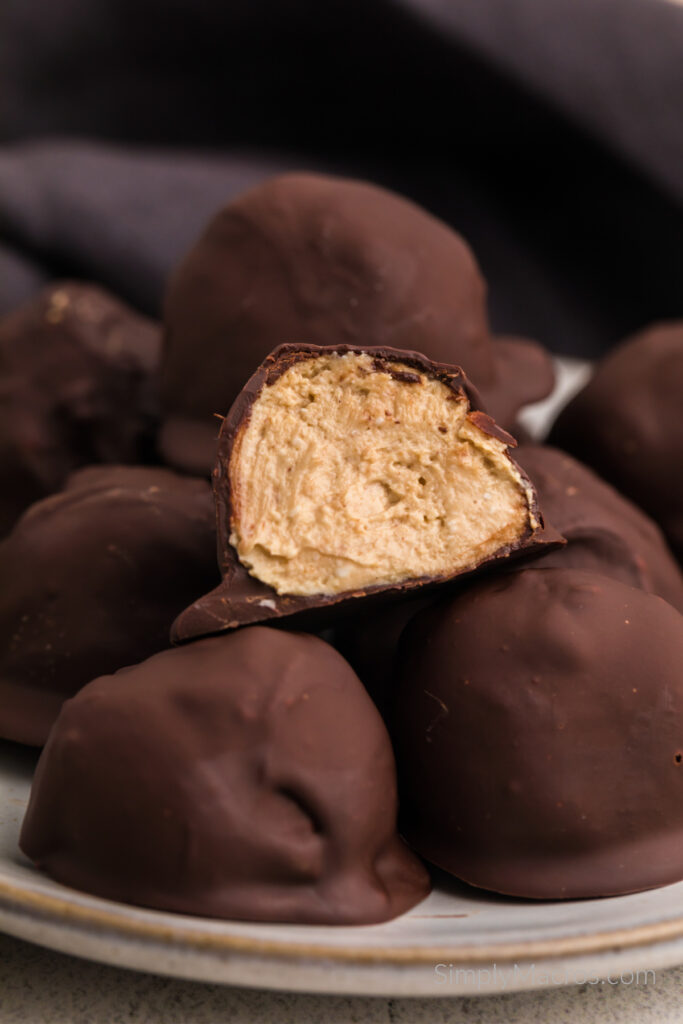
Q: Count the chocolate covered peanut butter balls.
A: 8